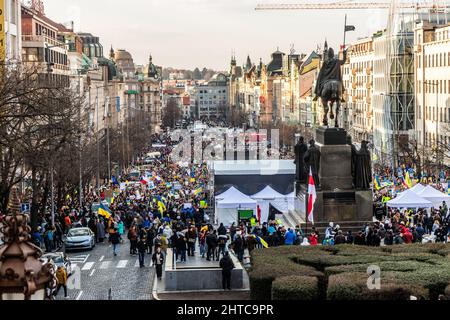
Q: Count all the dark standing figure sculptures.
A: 4